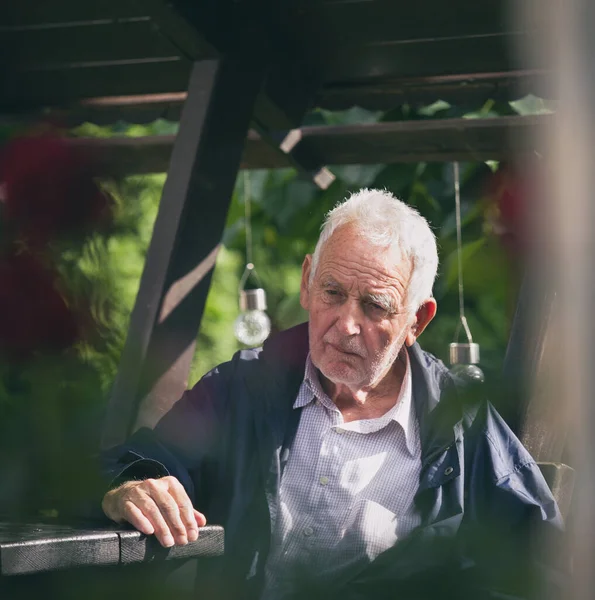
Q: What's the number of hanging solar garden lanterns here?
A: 2